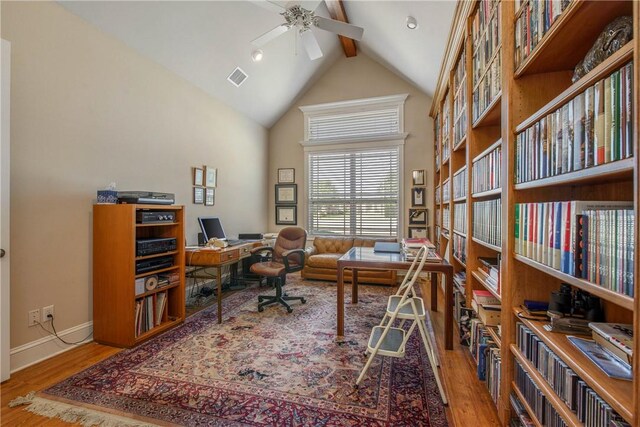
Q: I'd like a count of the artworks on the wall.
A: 11